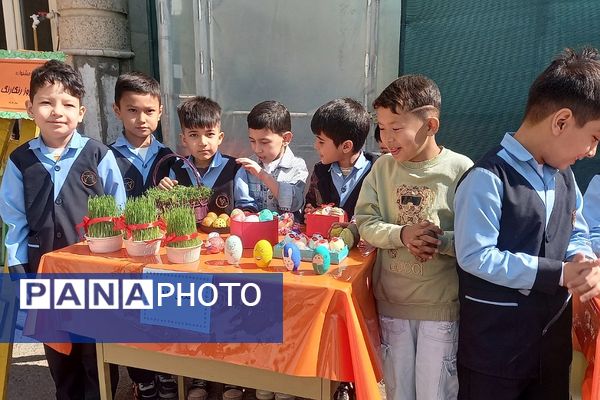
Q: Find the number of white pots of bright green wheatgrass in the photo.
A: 3